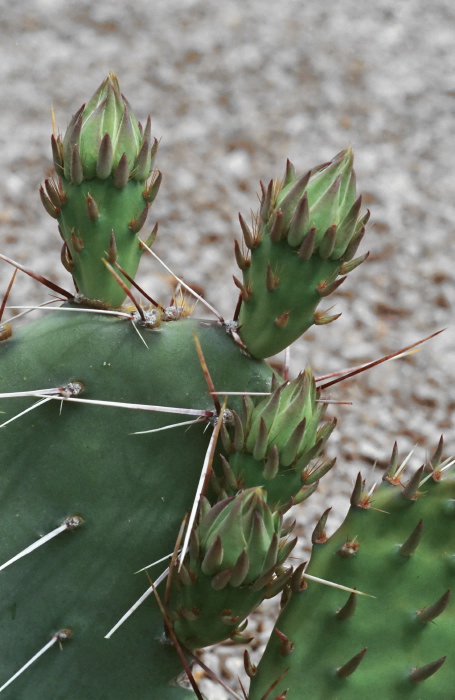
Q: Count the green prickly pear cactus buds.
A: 4